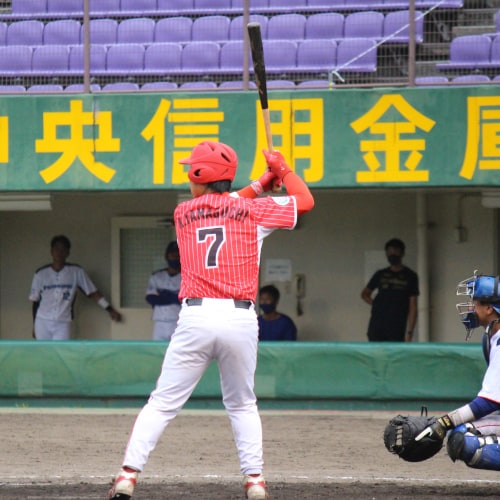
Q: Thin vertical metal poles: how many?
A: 3